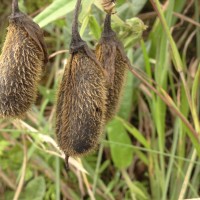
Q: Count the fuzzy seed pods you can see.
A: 3